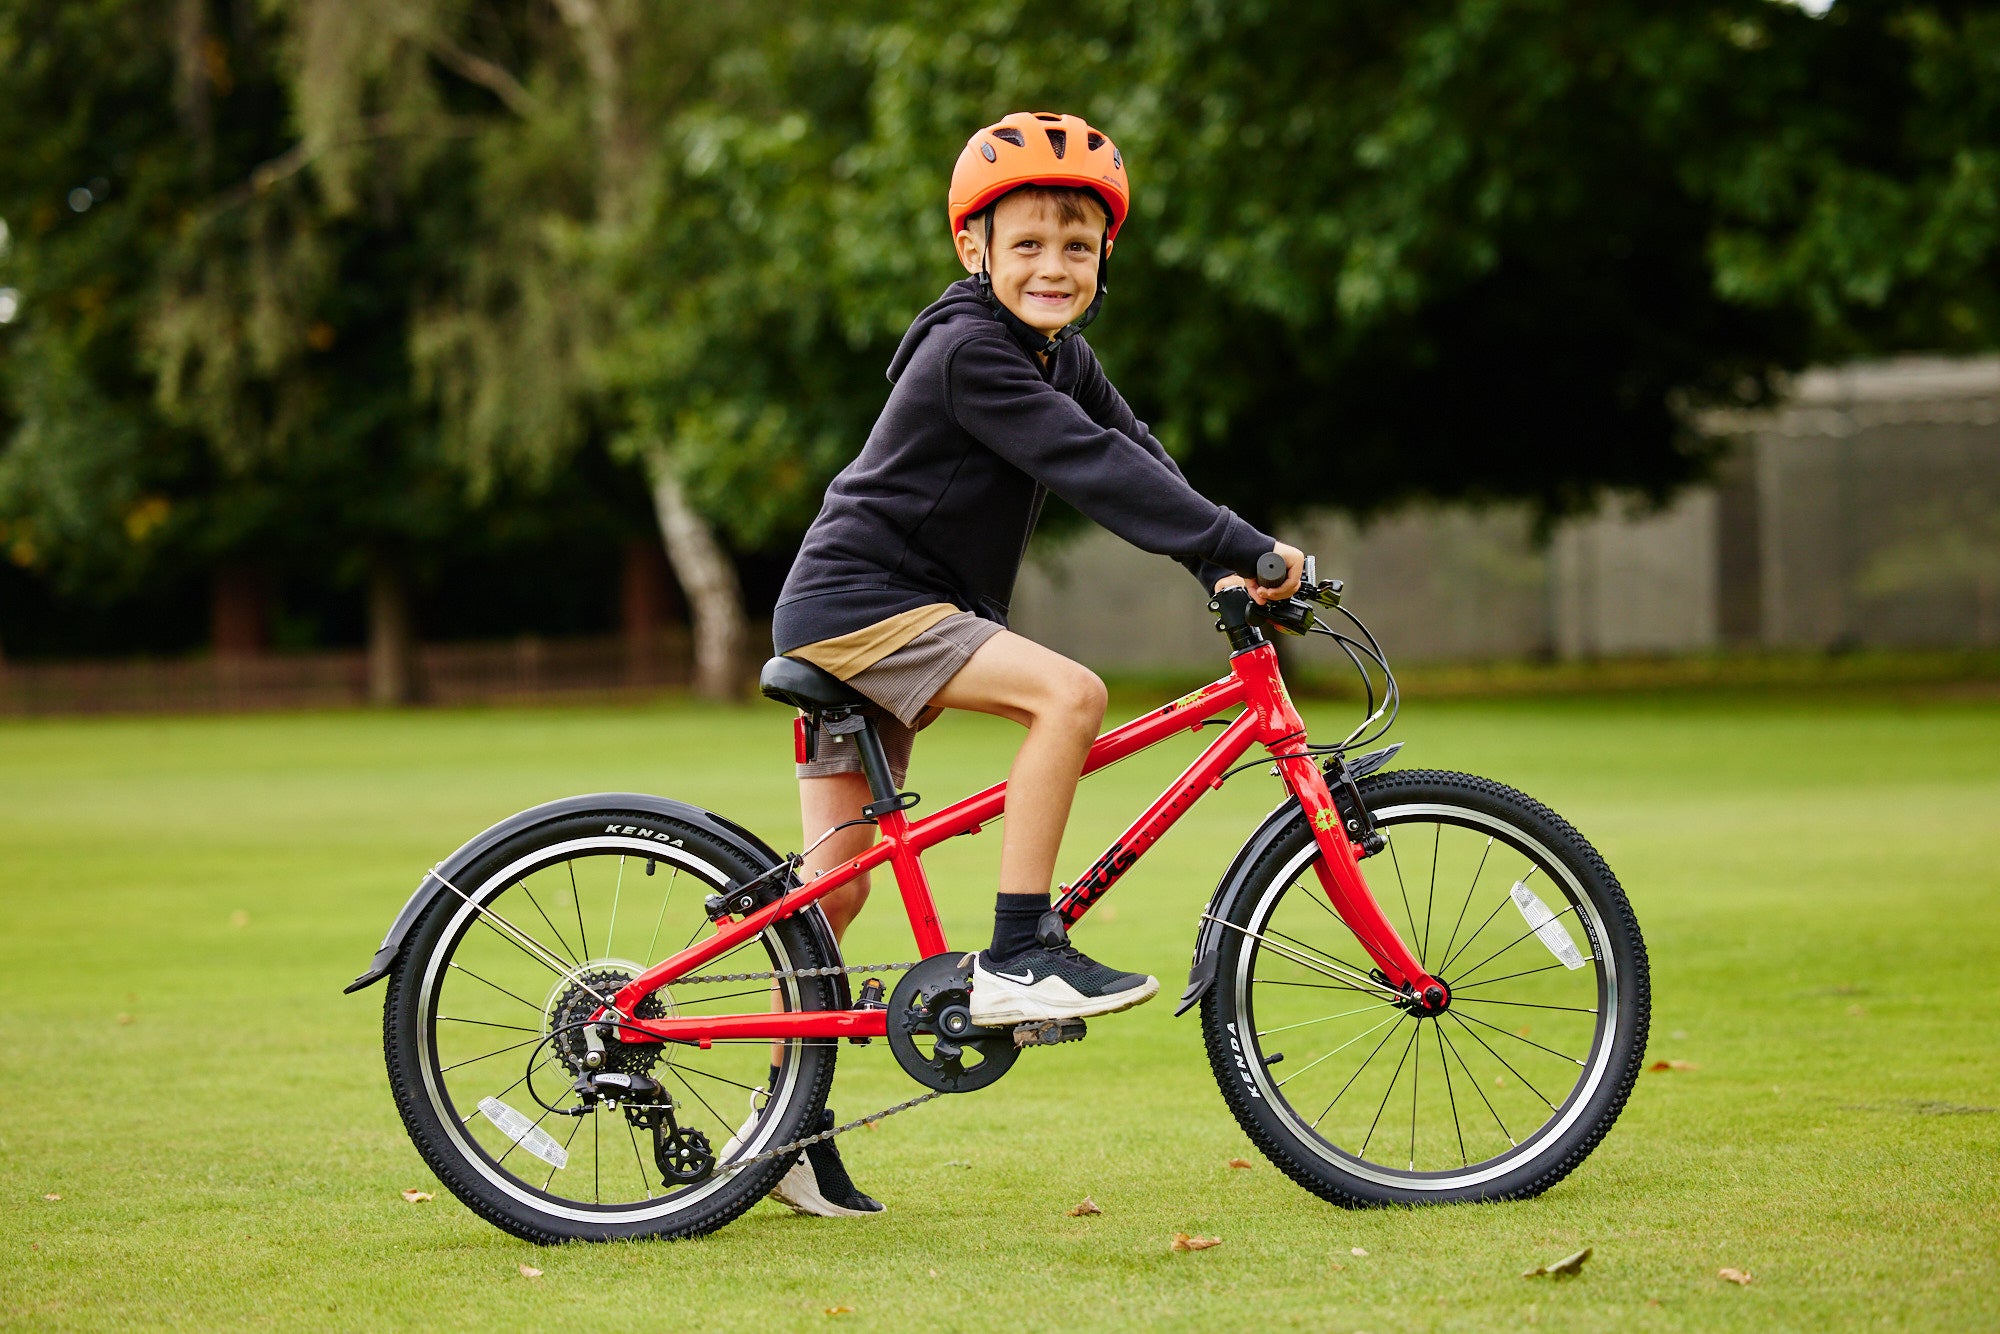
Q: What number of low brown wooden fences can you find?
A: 1